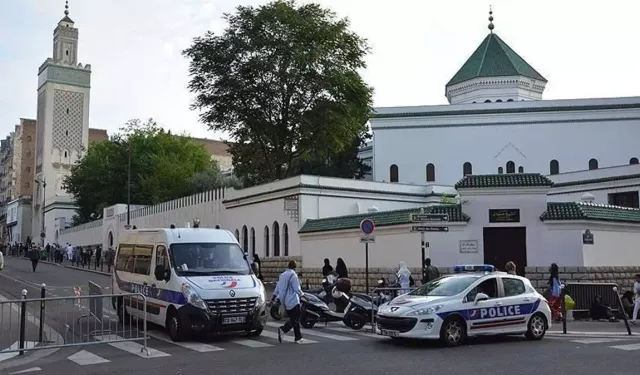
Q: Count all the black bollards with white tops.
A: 4